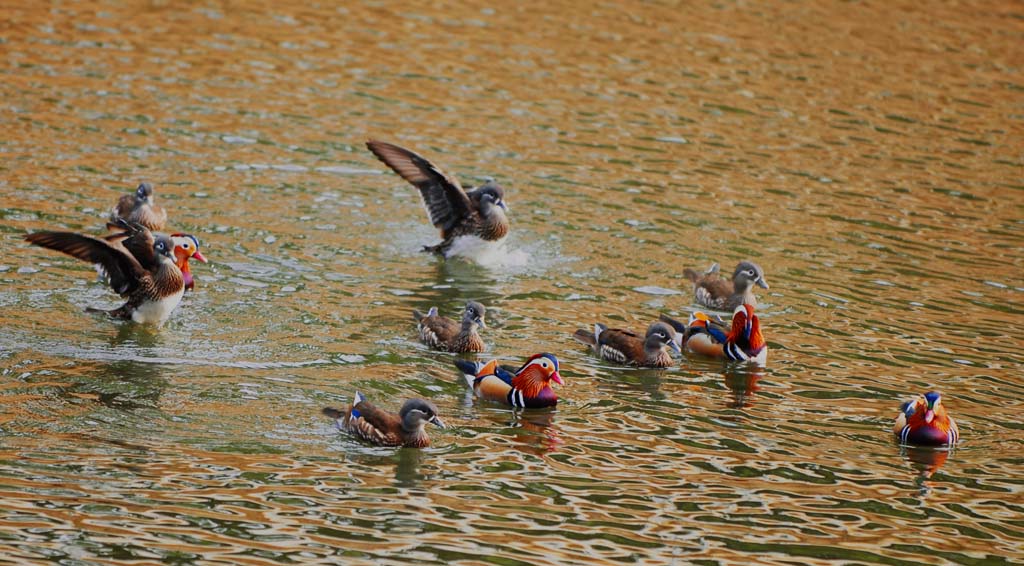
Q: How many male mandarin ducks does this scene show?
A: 4